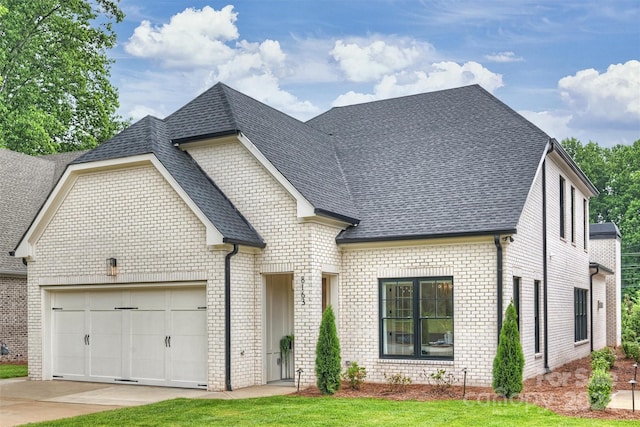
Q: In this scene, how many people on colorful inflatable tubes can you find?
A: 0